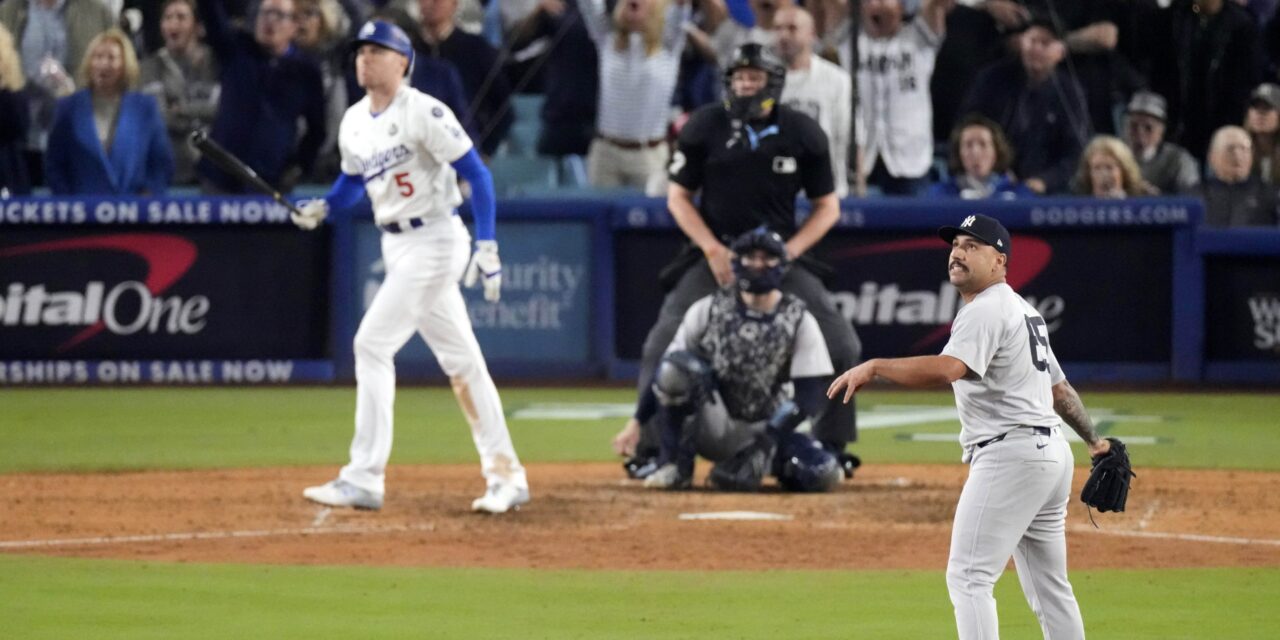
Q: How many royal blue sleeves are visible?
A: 2